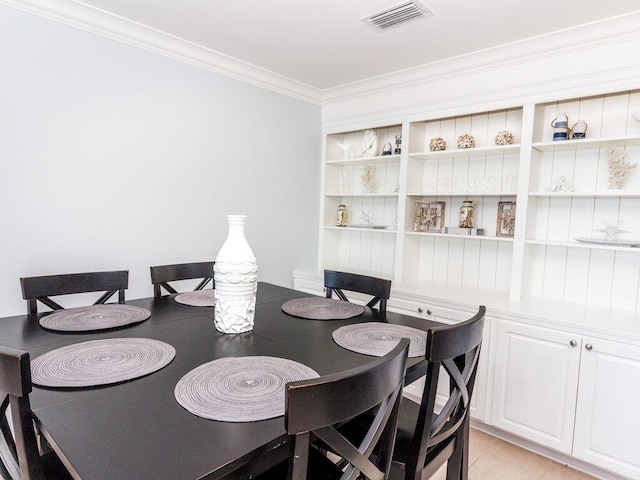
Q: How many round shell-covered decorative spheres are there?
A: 3